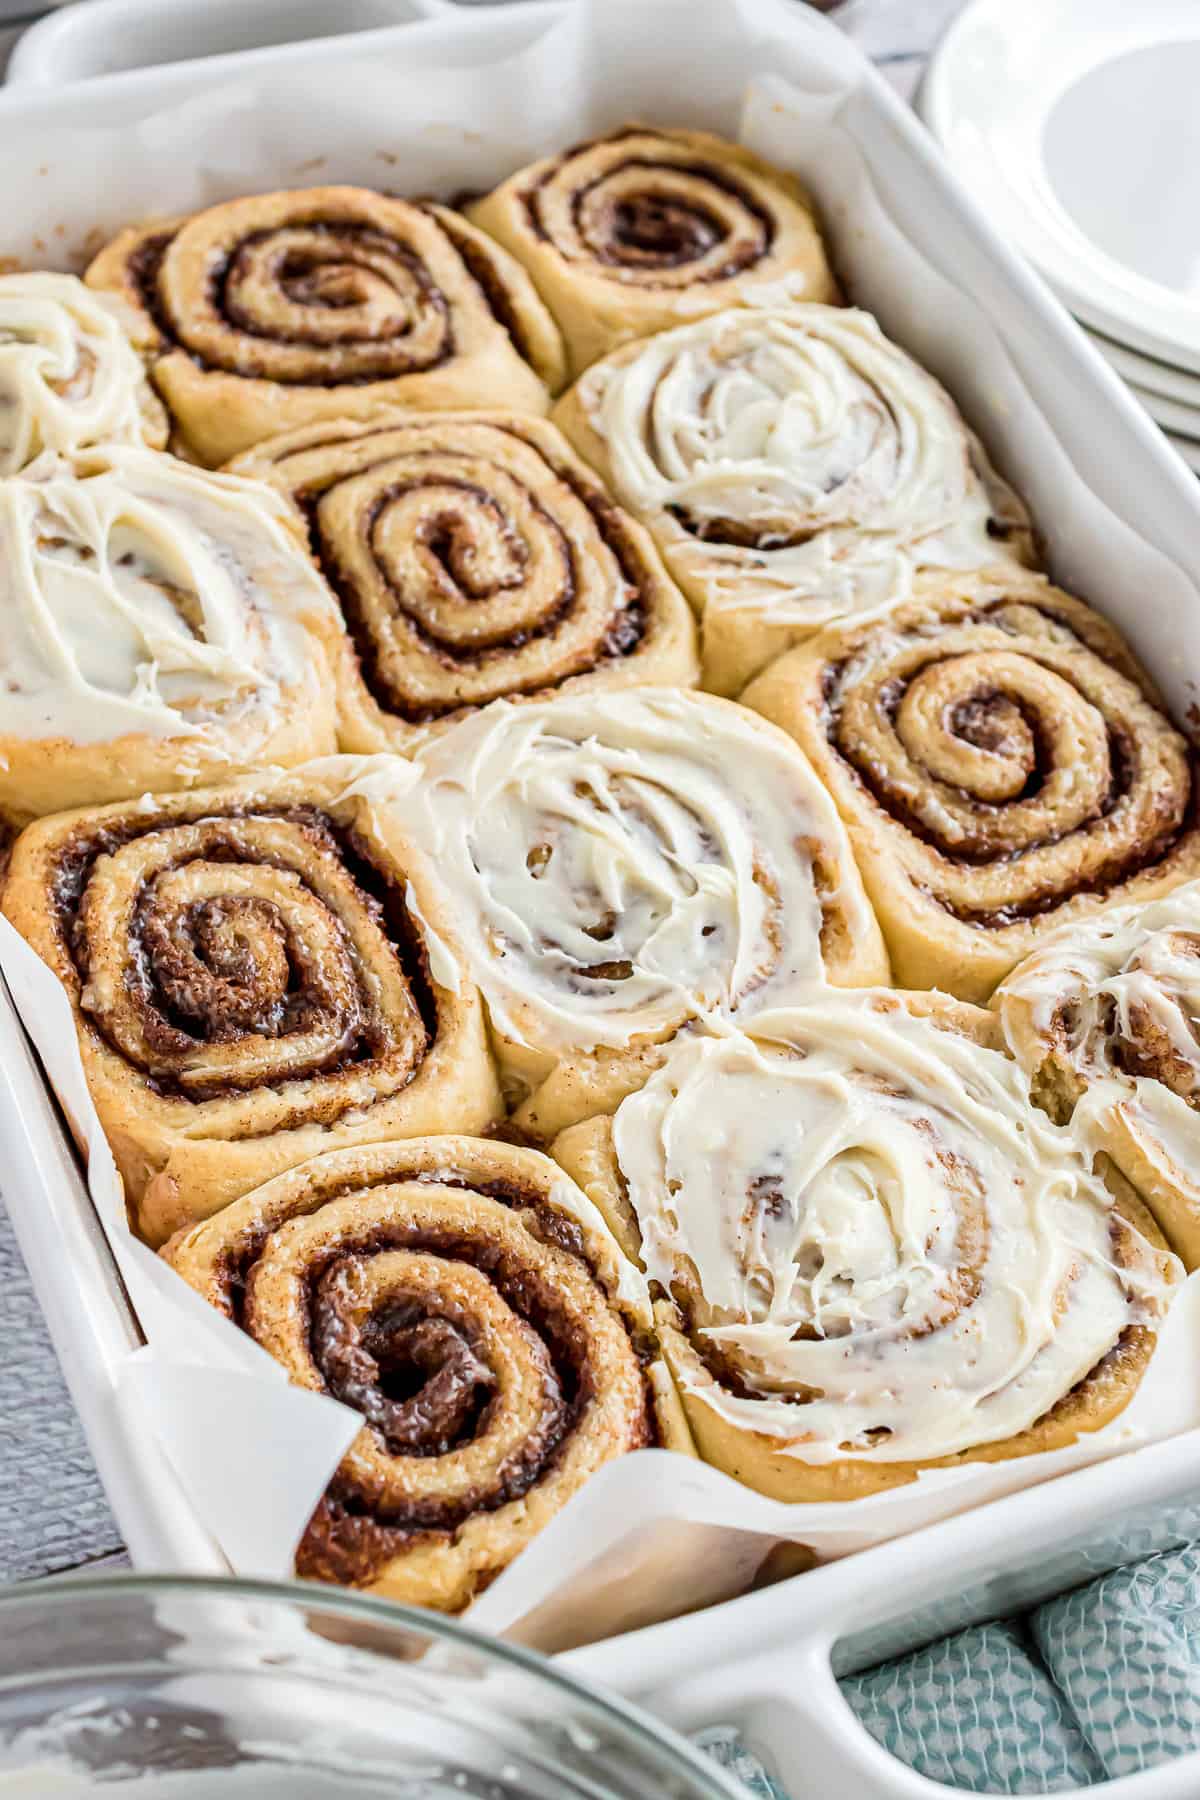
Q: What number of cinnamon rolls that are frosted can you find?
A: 6